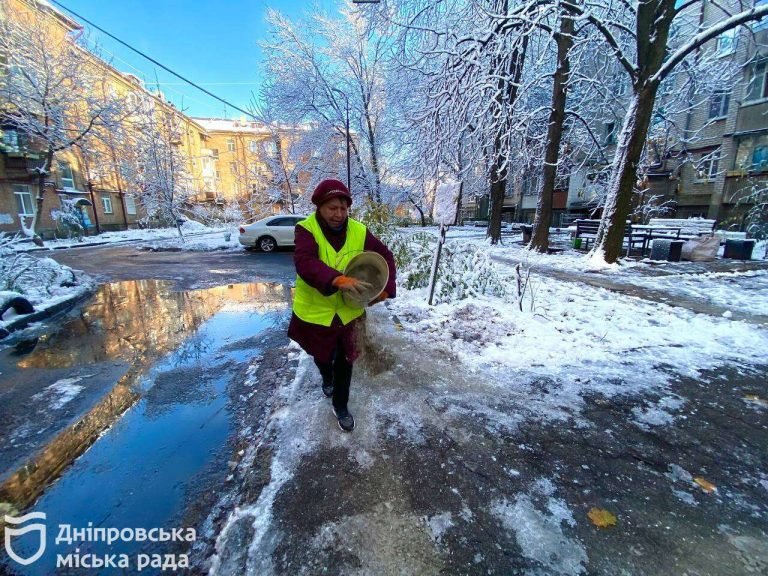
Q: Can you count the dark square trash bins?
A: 2